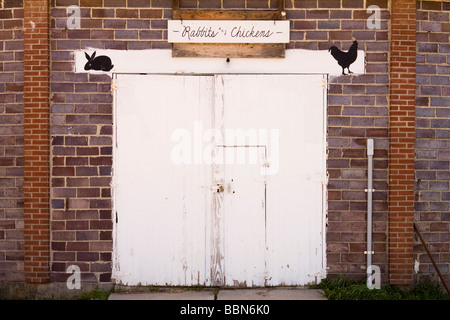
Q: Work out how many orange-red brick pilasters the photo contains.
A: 2